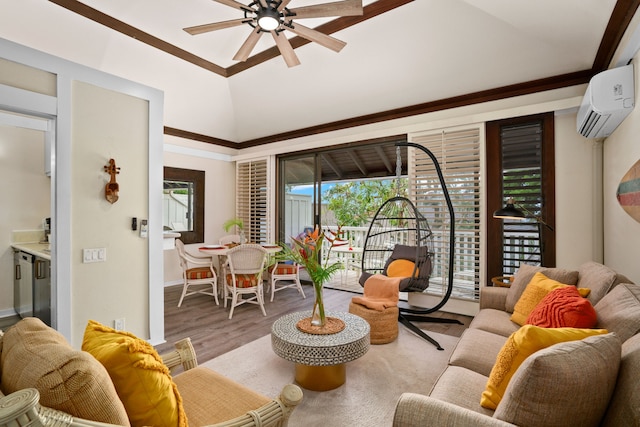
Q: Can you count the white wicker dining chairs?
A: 4